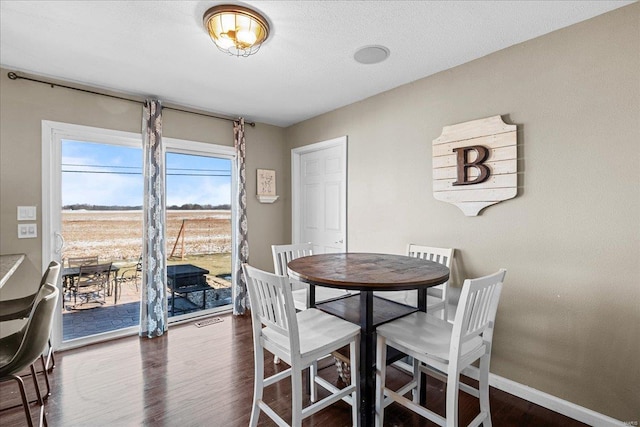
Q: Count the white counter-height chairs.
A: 4